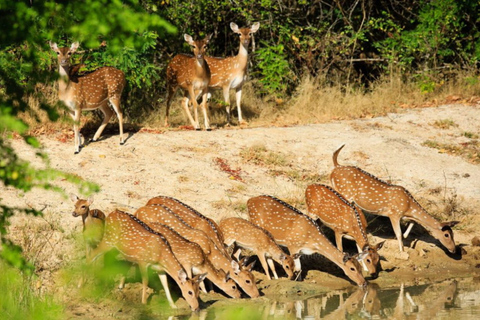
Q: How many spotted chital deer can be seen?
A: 12